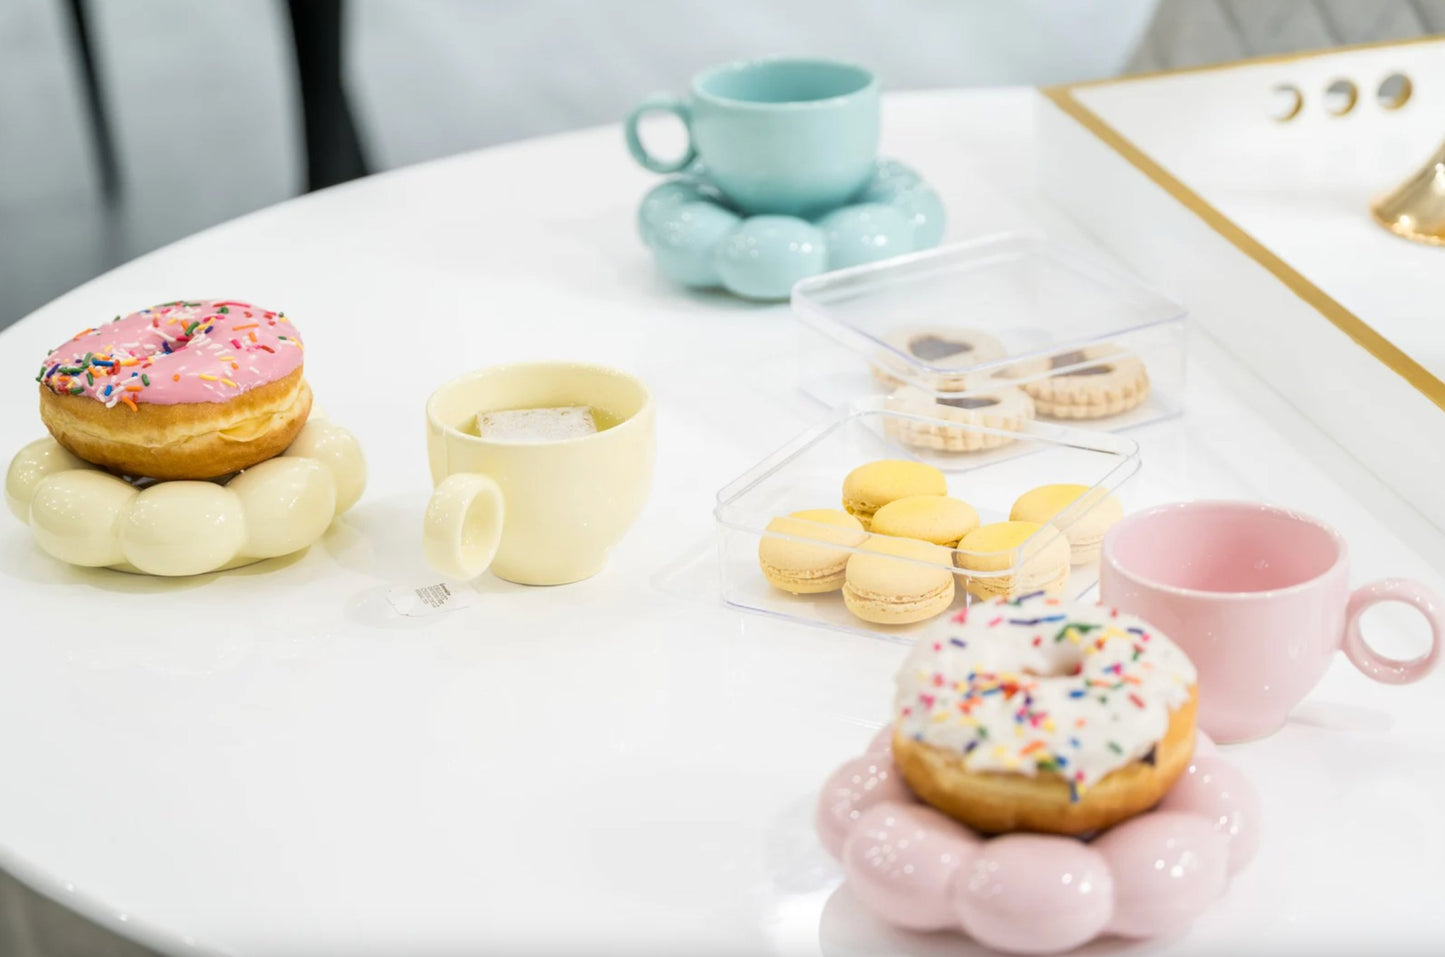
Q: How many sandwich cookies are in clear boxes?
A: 9